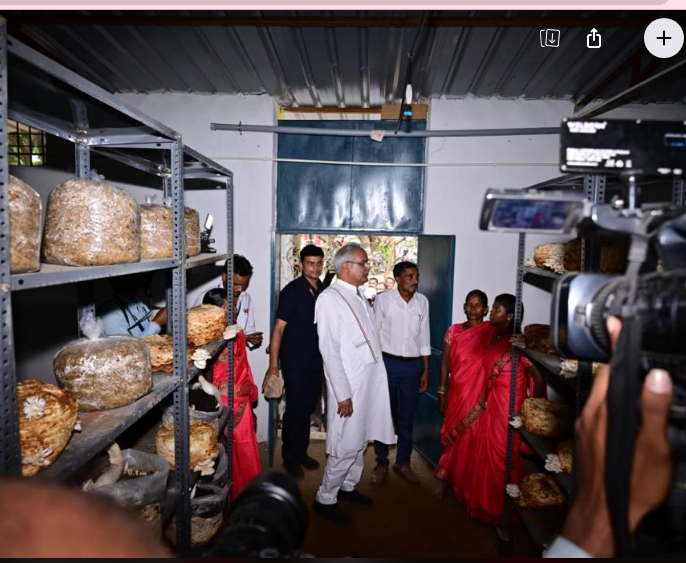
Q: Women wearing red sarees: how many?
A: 3